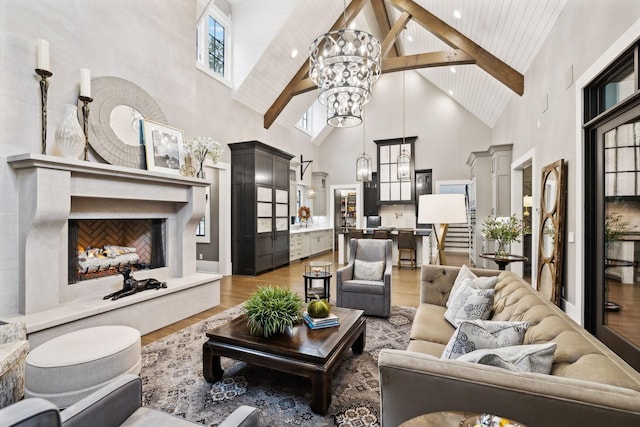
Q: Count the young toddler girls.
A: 0